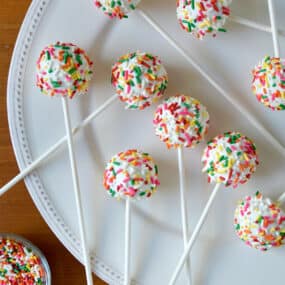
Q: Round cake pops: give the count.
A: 9